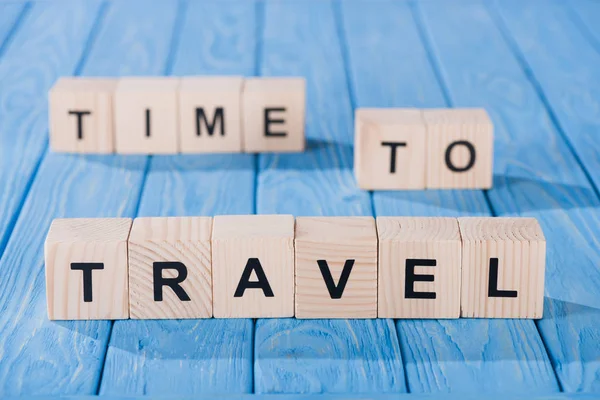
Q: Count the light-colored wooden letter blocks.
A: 12